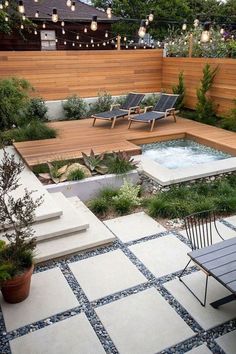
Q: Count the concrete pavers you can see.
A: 11